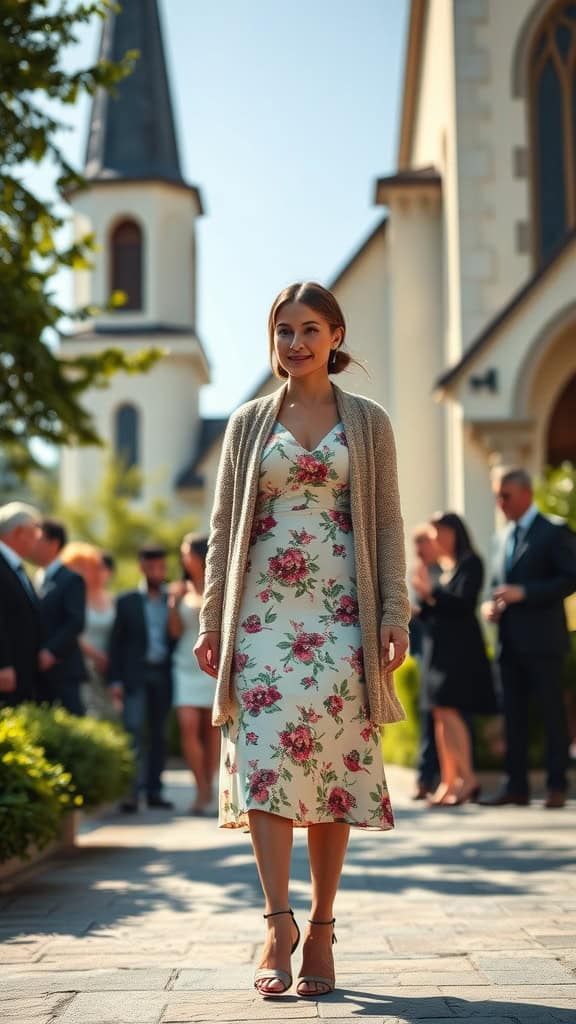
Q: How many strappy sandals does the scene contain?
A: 2